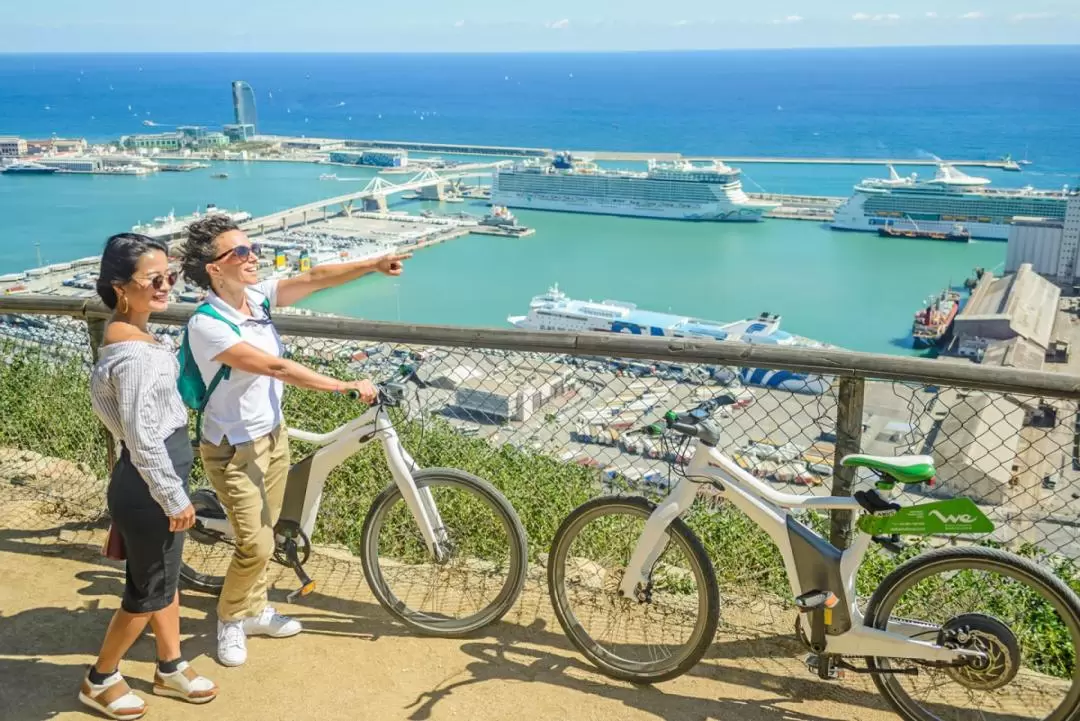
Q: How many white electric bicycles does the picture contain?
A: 2